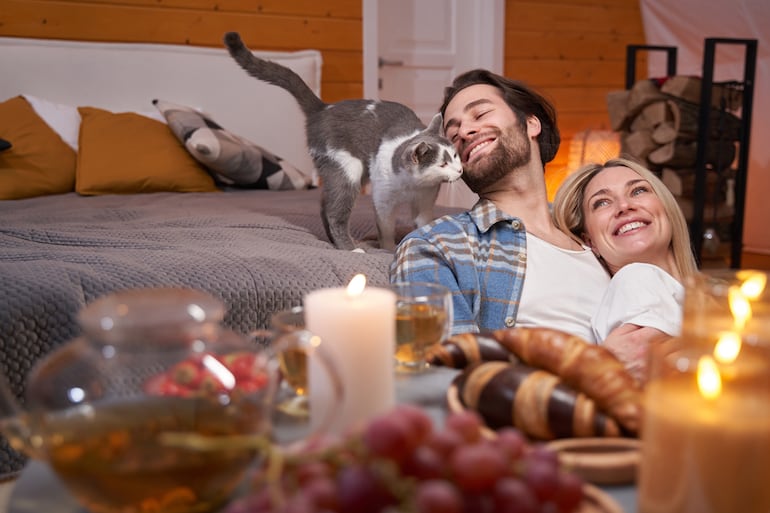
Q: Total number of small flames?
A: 5